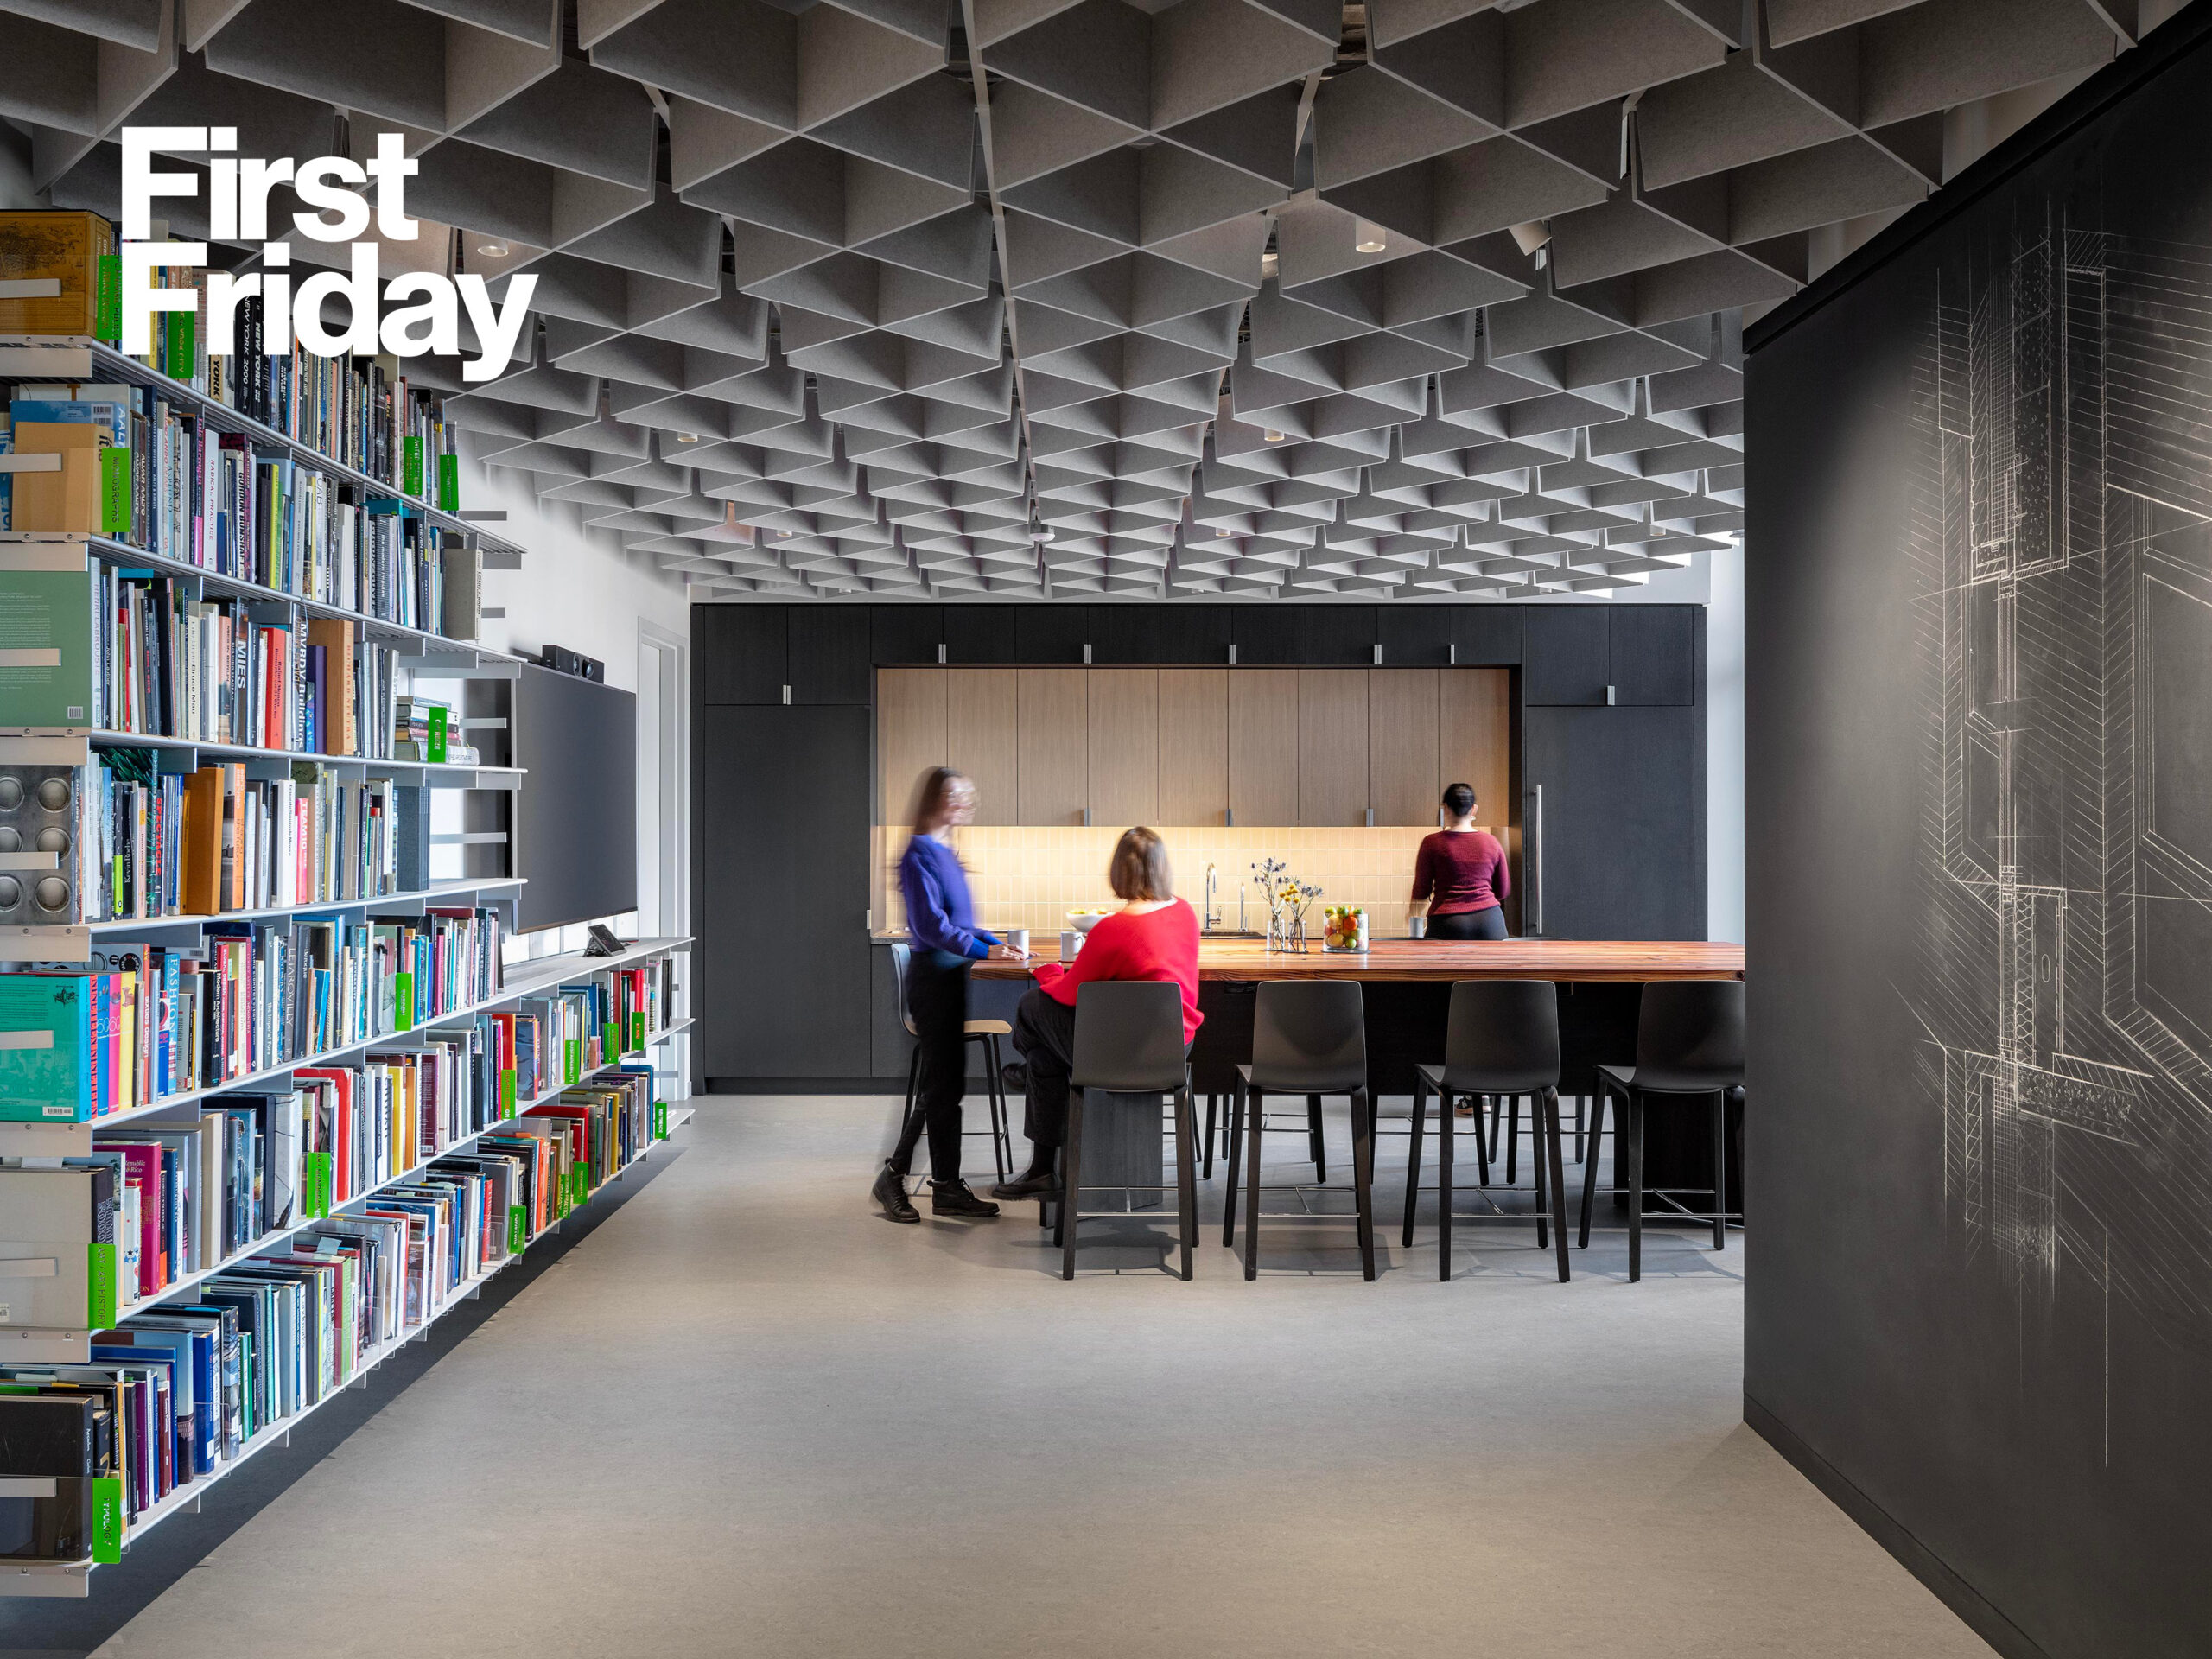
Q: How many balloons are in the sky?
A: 0